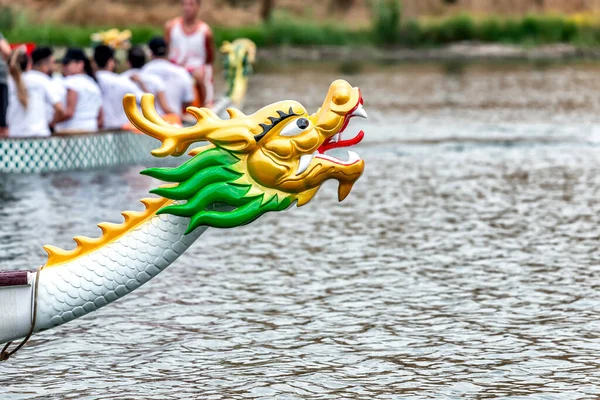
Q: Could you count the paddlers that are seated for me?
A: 6